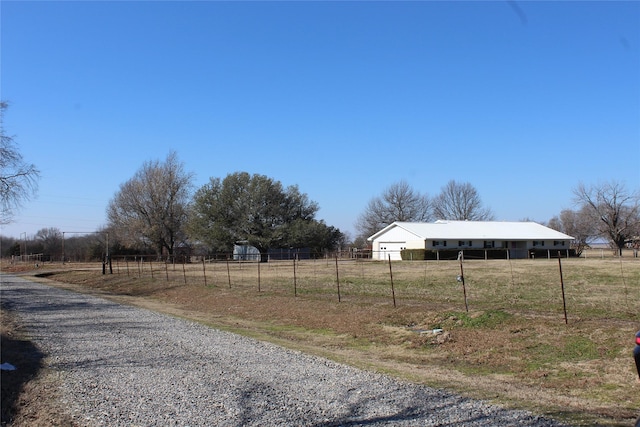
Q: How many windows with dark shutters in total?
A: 5